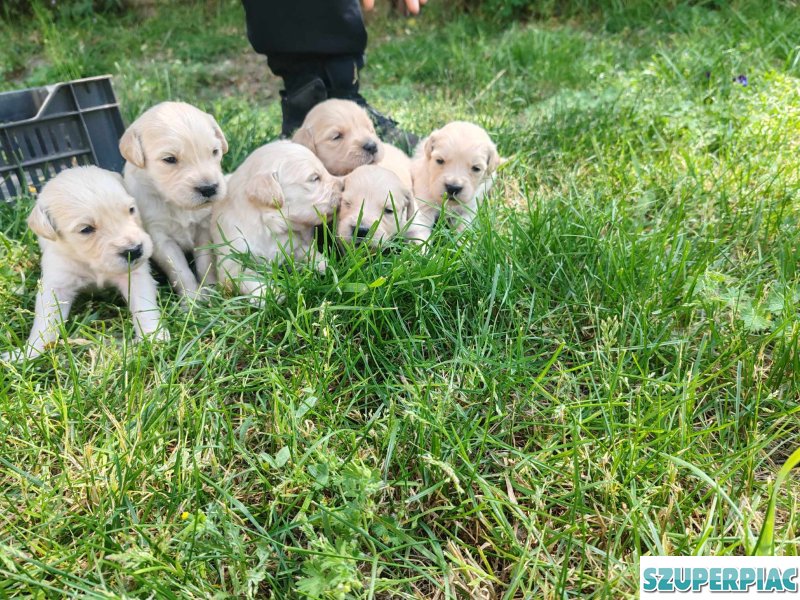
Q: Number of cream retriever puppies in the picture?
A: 6